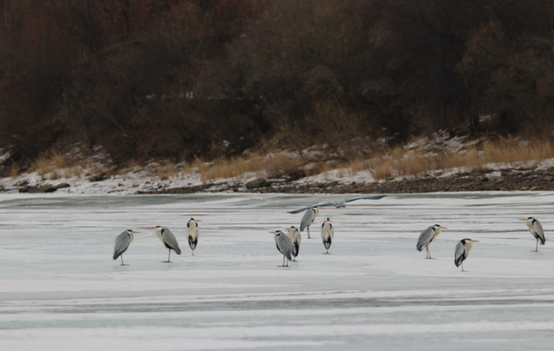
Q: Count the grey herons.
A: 11